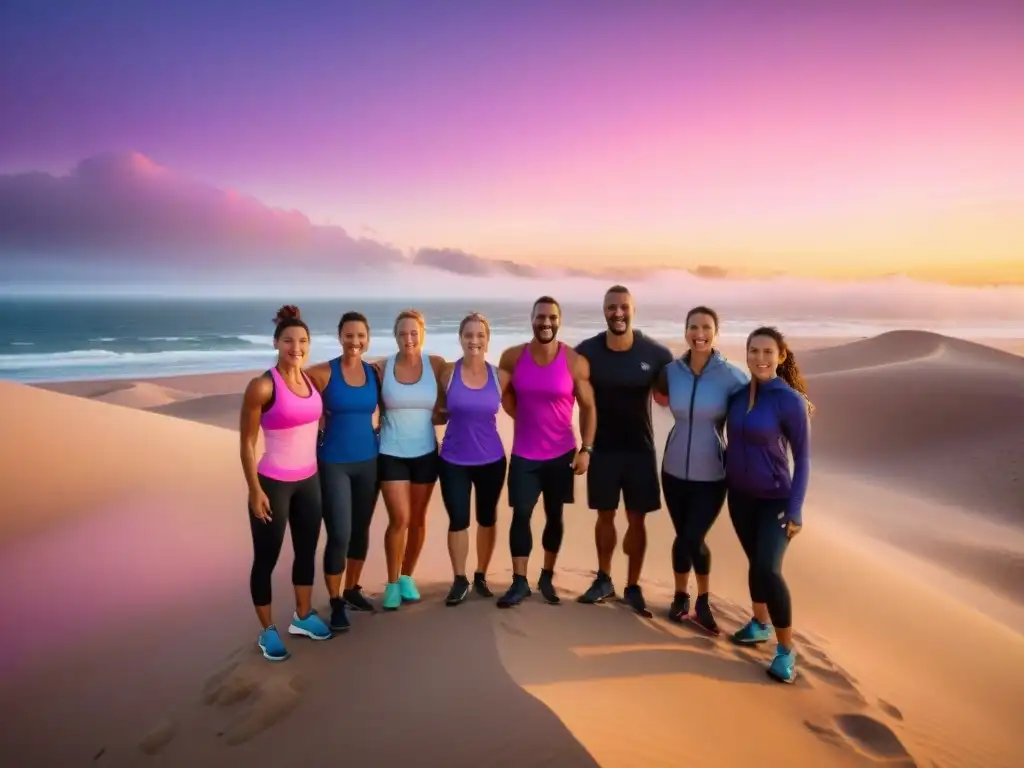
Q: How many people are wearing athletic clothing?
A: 8